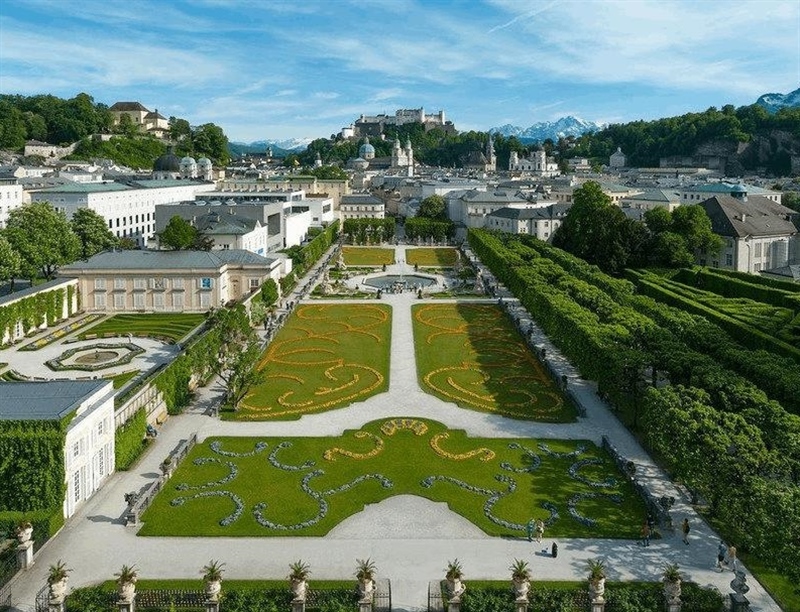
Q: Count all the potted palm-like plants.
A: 9